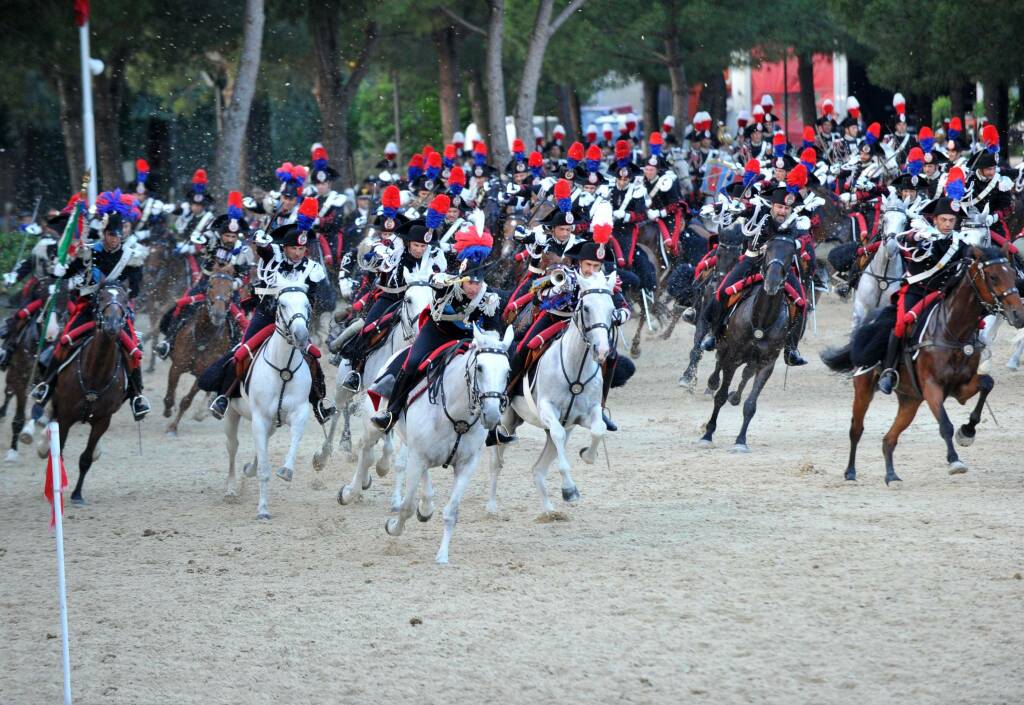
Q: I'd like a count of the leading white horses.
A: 4